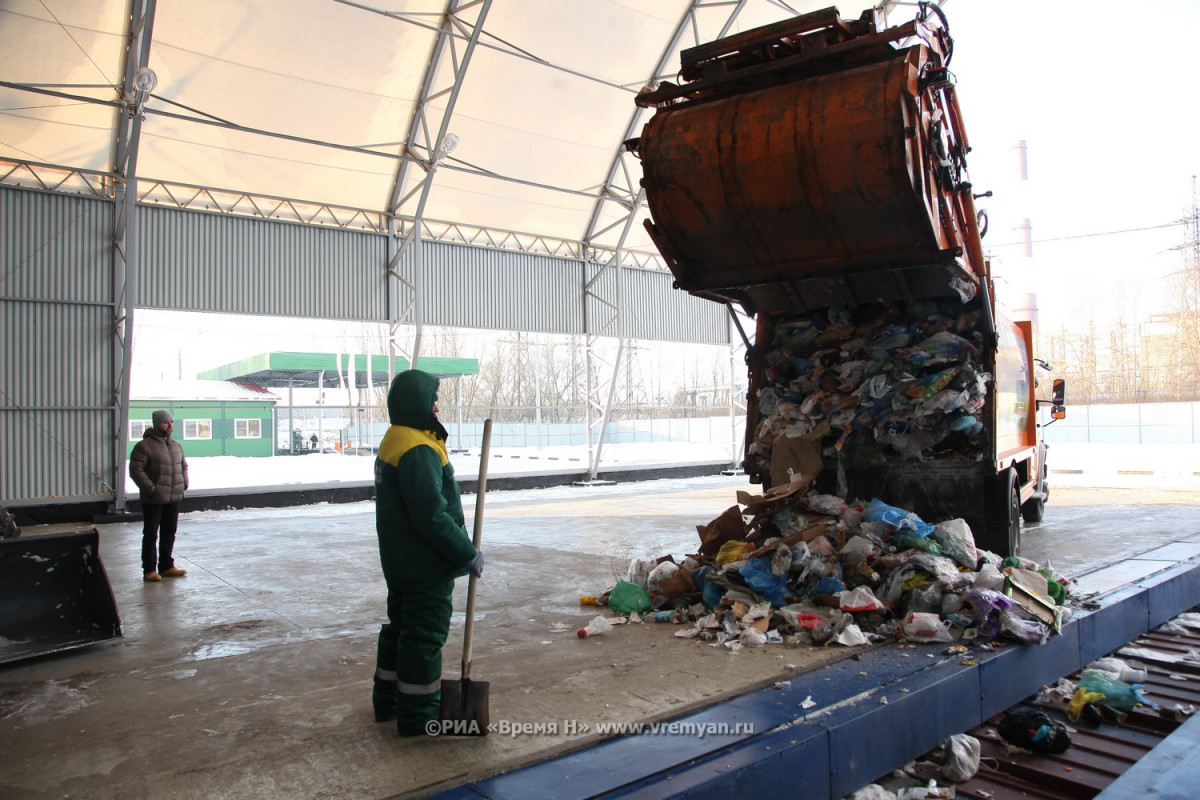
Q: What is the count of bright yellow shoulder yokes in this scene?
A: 1